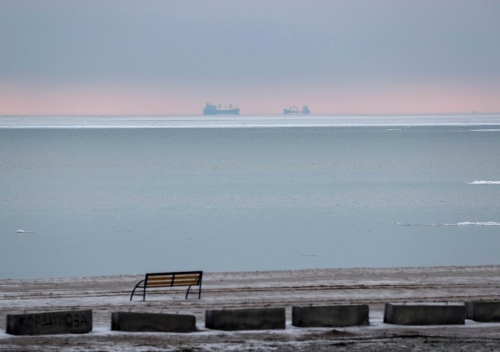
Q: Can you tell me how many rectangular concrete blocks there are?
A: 6